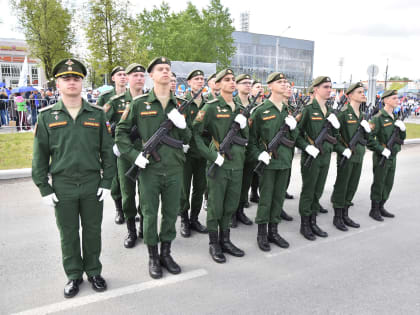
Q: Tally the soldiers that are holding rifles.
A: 6